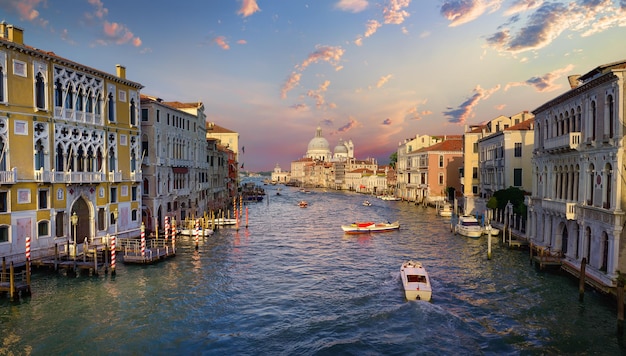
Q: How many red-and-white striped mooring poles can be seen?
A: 6